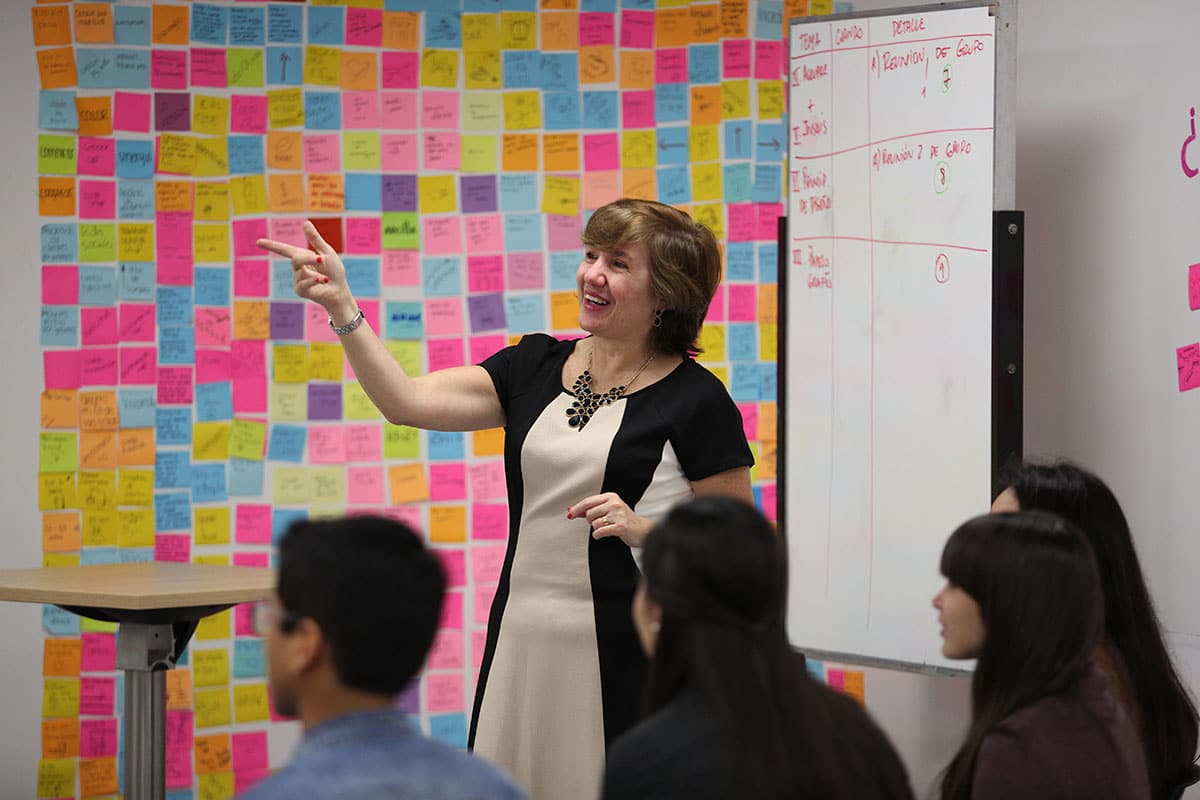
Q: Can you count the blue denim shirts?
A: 1